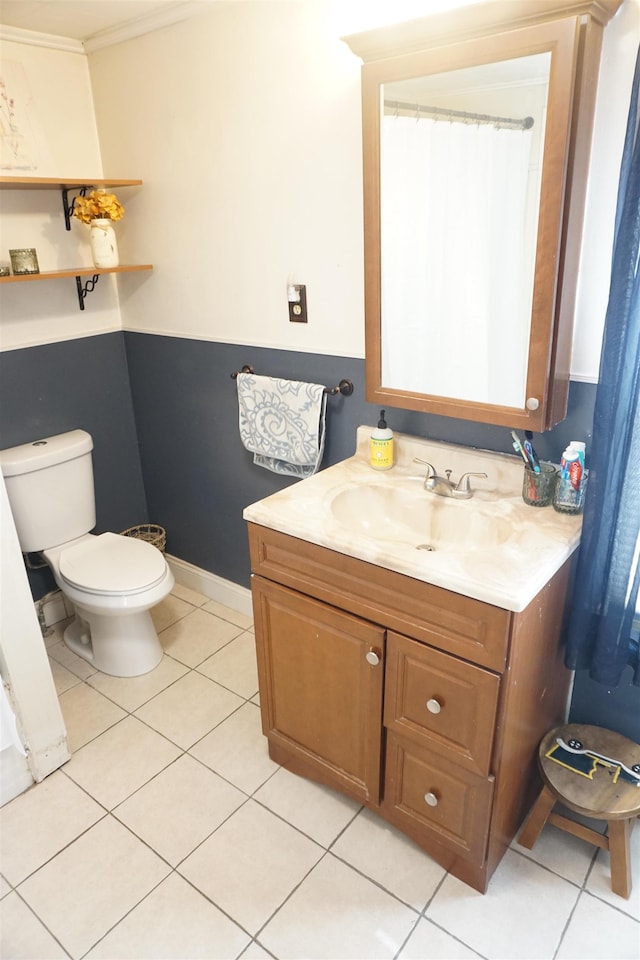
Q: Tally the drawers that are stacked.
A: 2